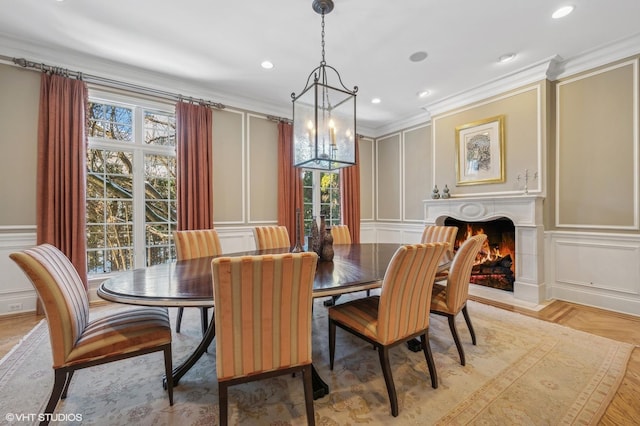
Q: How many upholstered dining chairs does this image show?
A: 8